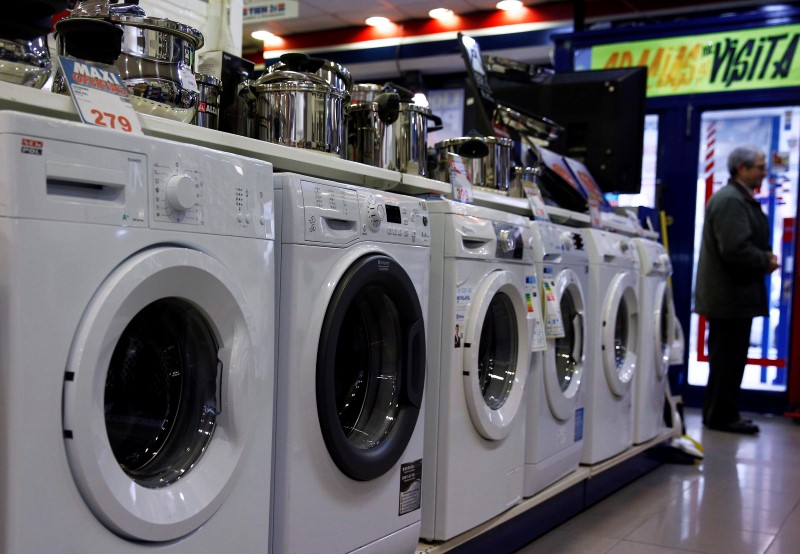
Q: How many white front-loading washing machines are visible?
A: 6